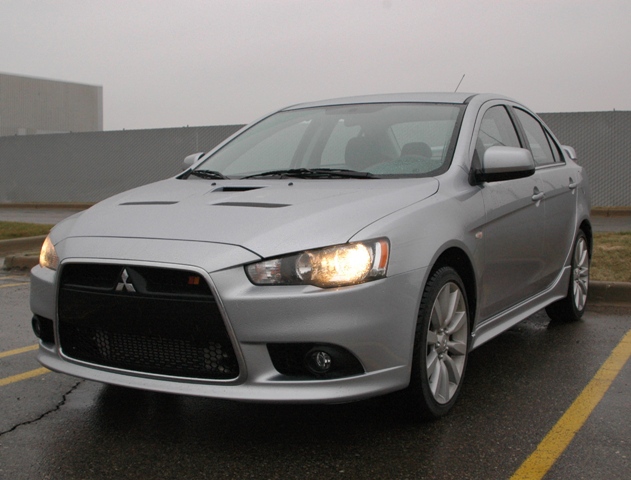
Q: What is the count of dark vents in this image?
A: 3